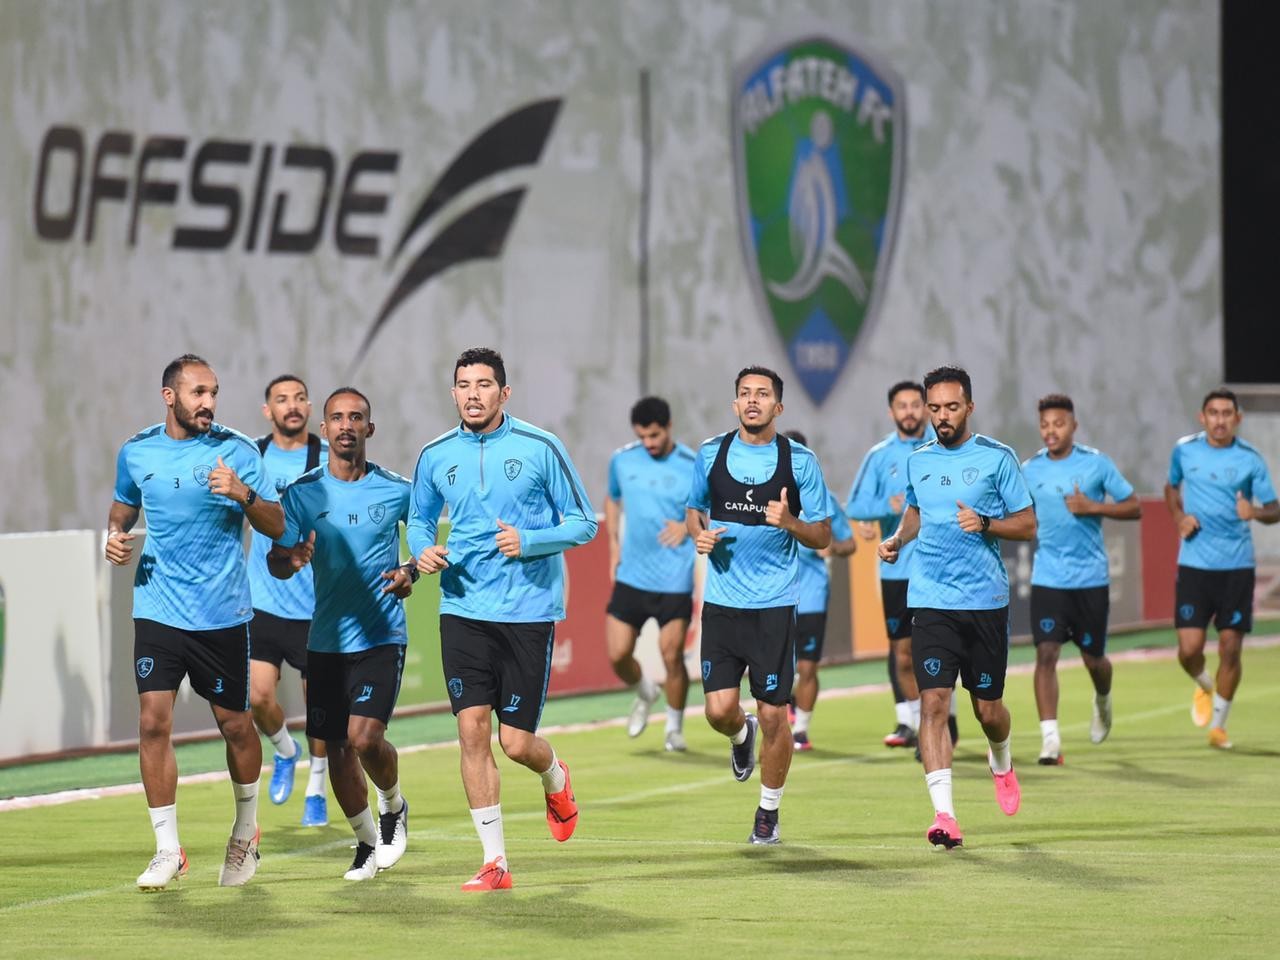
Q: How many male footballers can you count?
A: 11